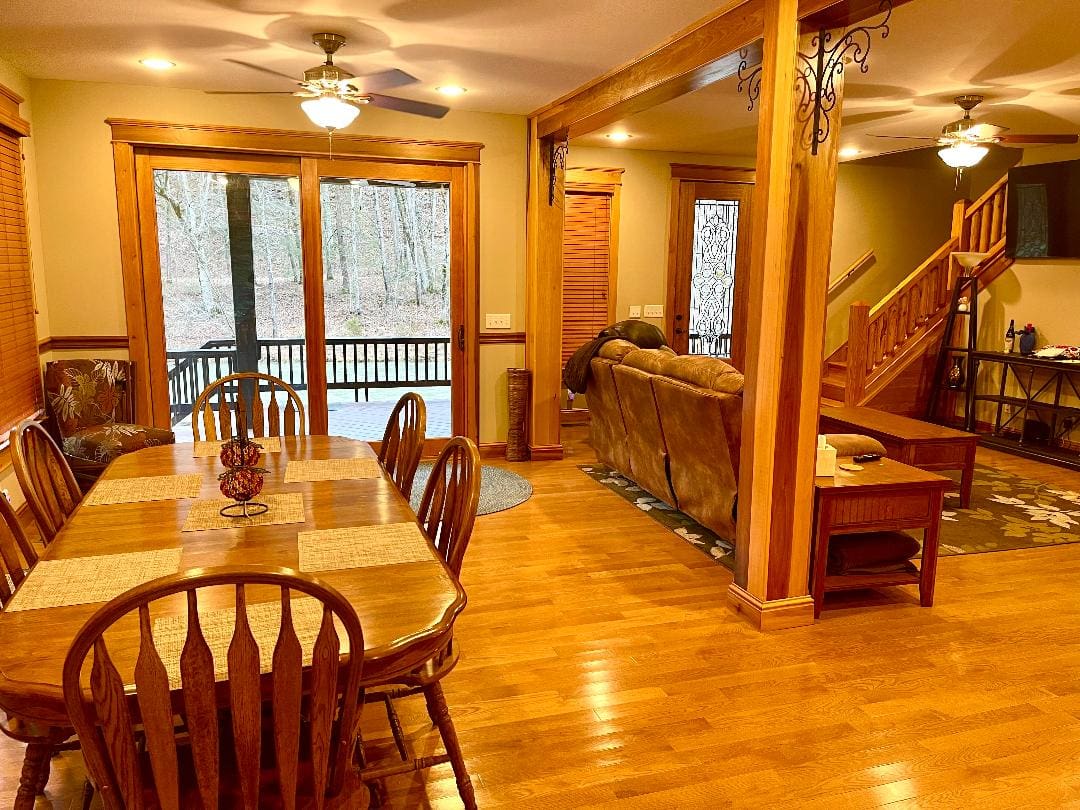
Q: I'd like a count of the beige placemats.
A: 7